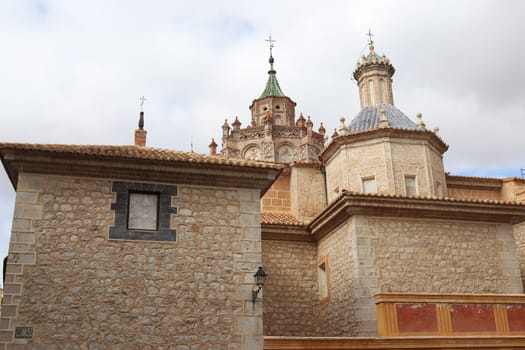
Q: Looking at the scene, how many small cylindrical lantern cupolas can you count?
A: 1